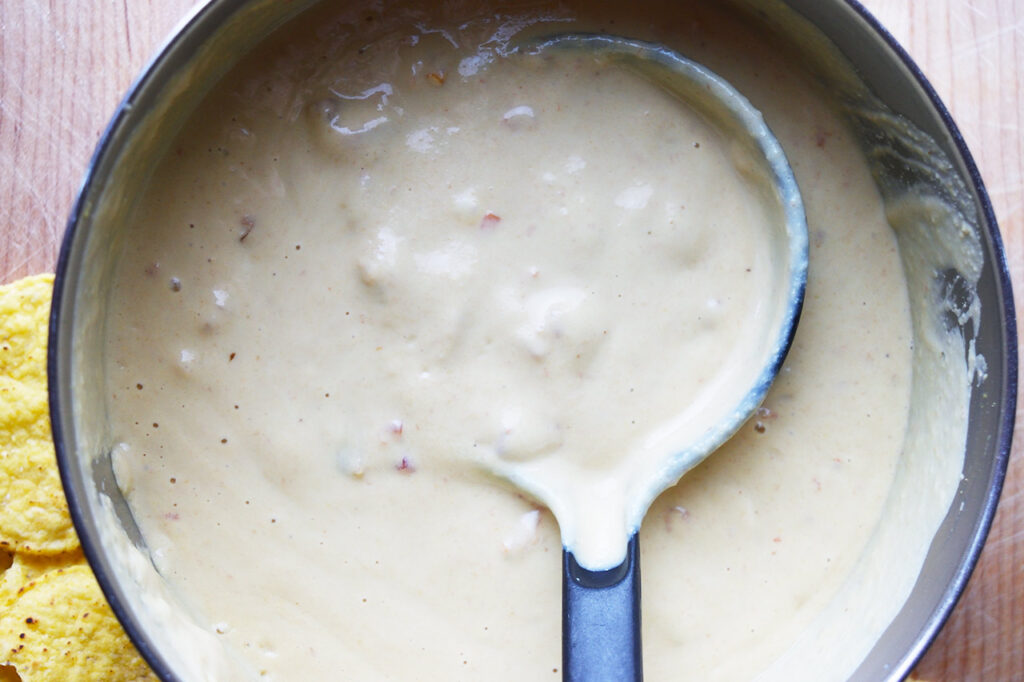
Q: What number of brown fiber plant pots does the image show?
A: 0